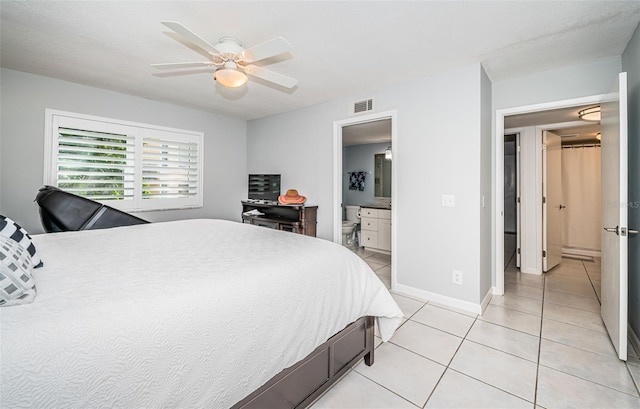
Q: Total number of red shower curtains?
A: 0